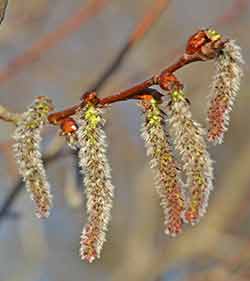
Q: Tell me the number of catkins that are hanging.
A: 5